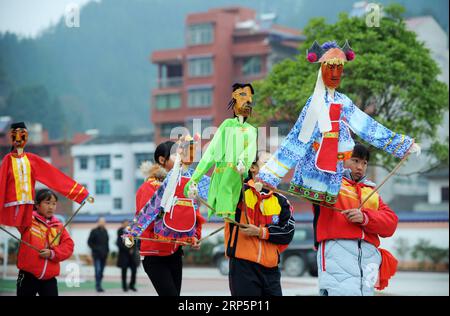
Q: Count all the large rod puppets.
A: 4